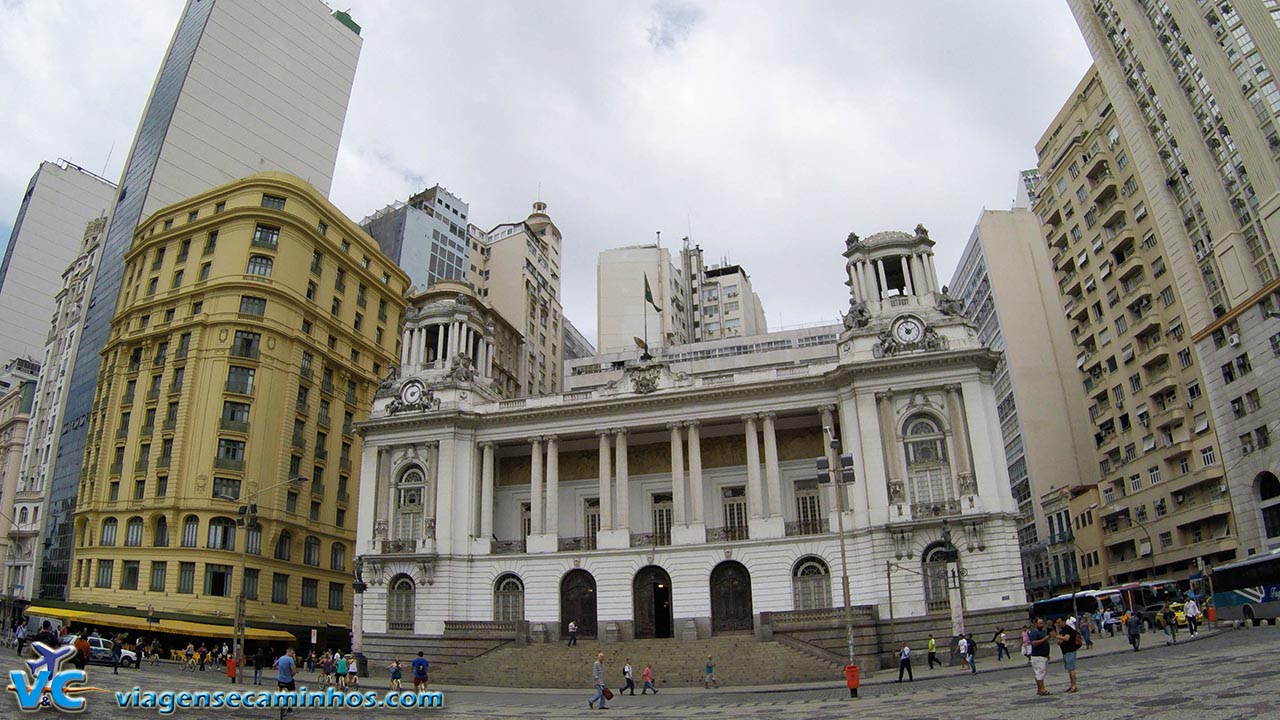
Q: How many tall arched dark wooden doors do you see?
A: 3